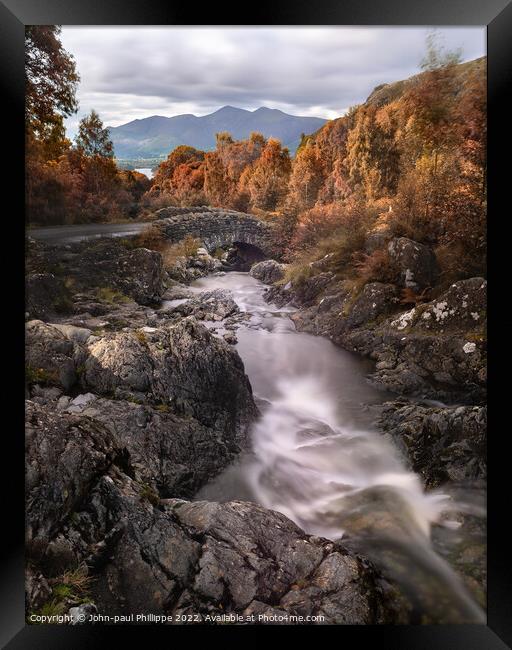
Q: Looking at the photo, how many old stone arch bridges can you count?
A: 1